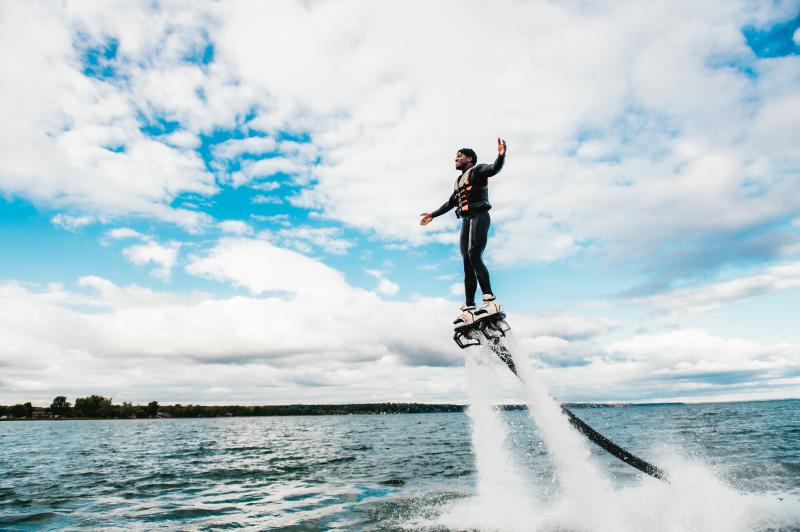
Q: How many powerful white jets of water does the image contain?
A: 2